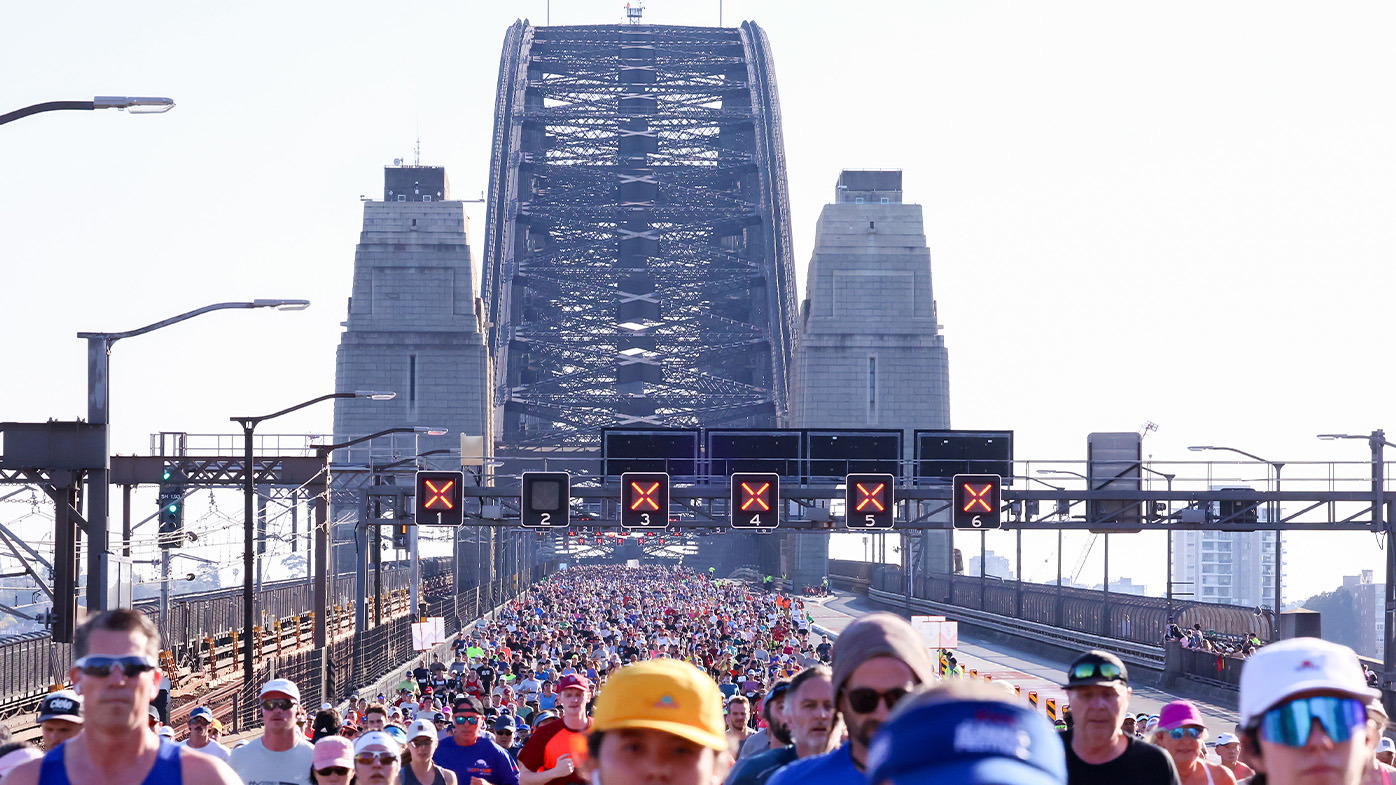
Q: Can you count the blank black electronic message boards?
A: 4